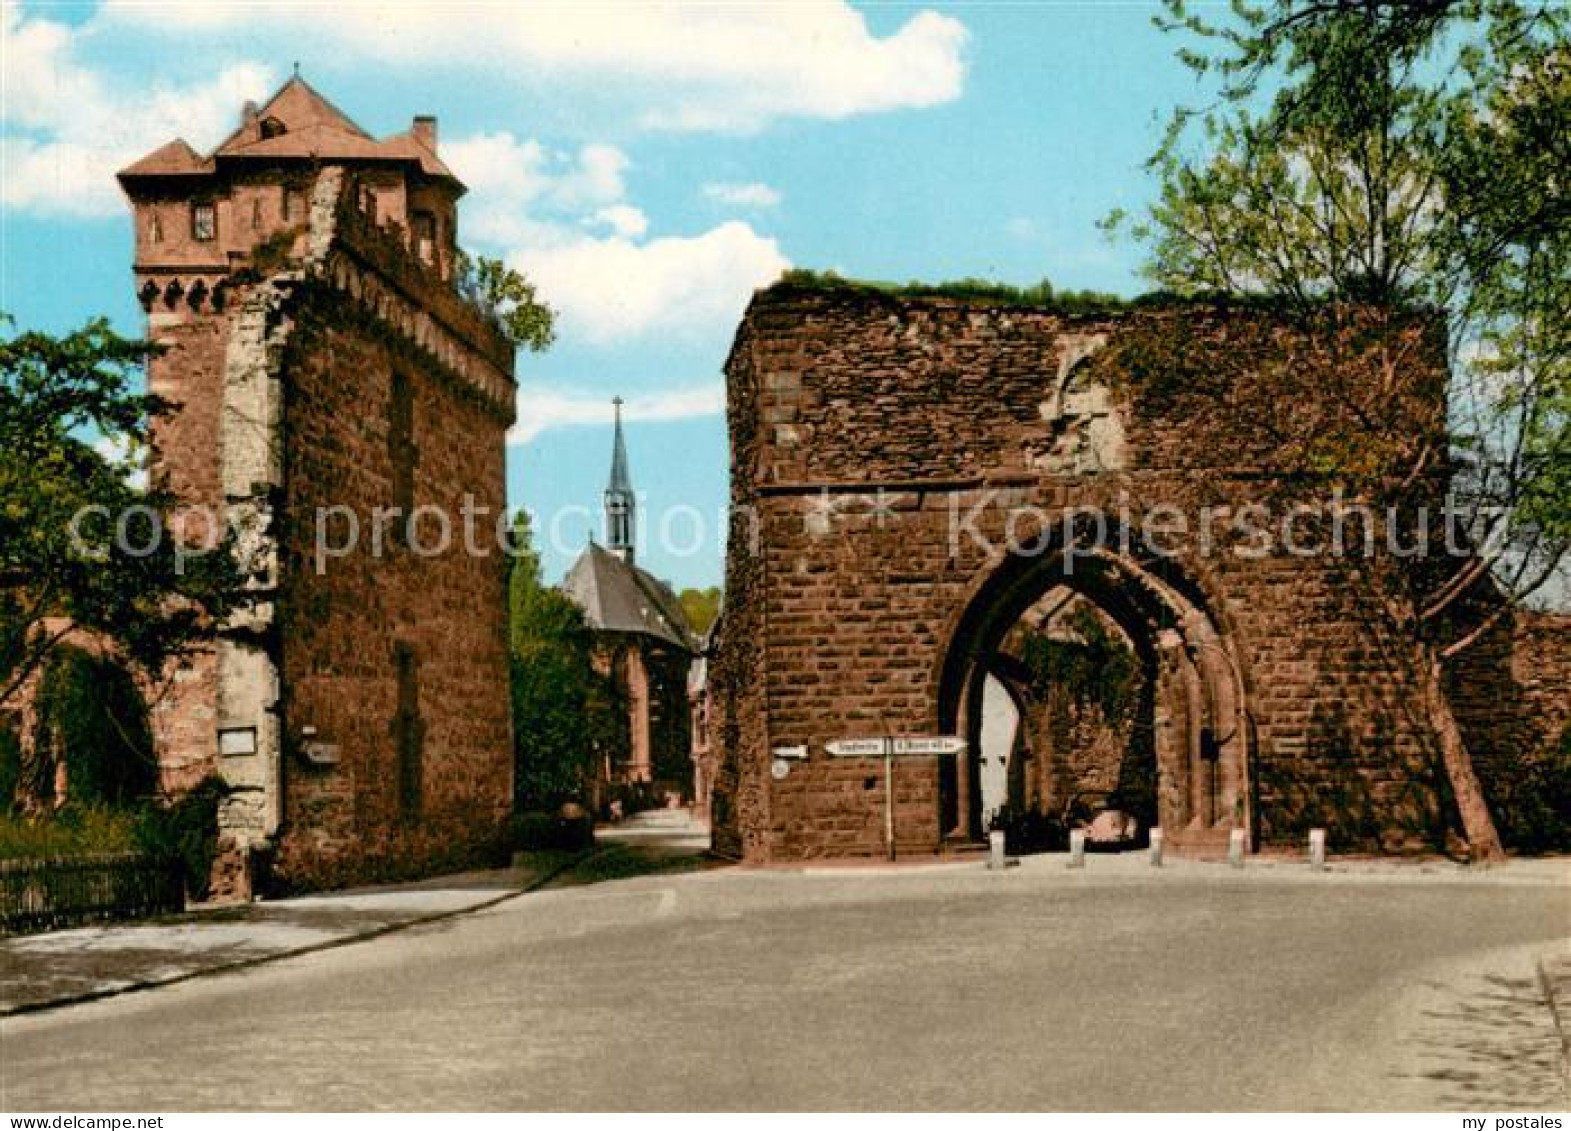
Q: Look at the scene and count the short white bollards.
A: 5